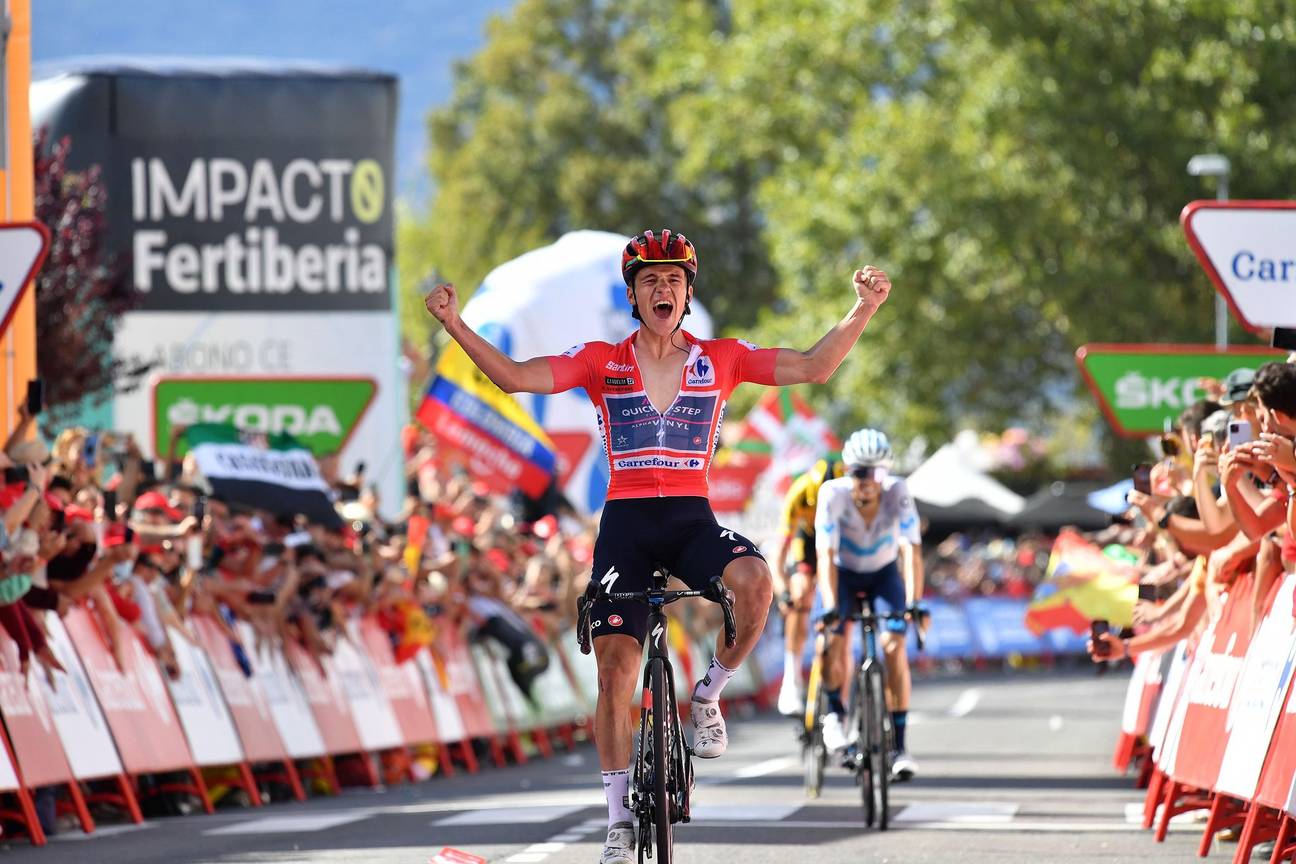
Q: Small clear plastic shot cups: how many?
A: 0